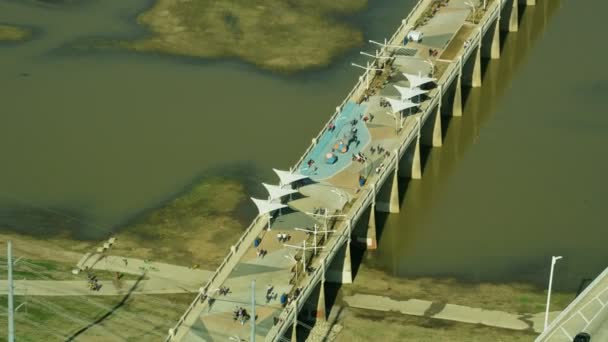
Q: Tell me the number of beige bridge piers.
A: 12